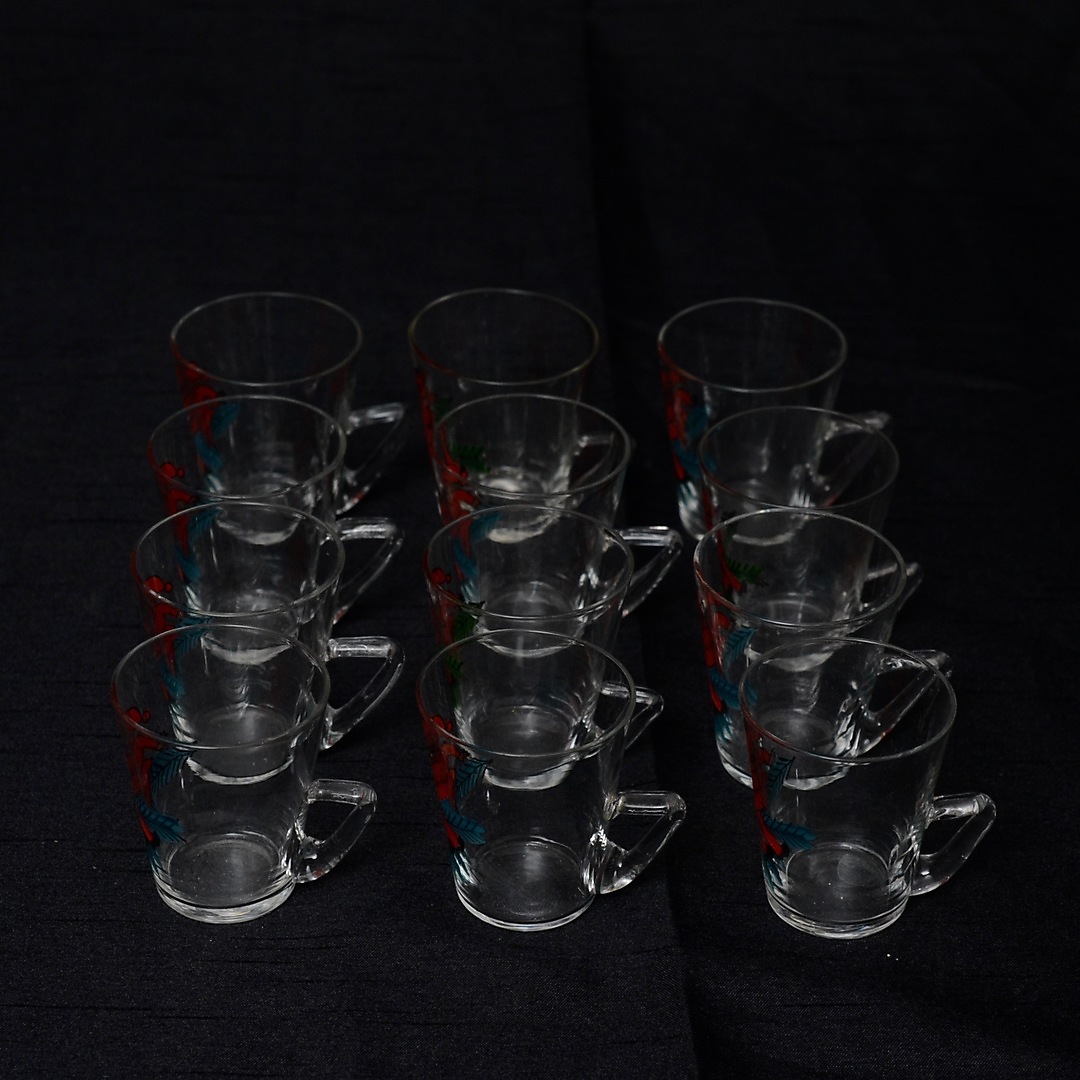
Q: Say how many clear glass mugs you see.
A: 12